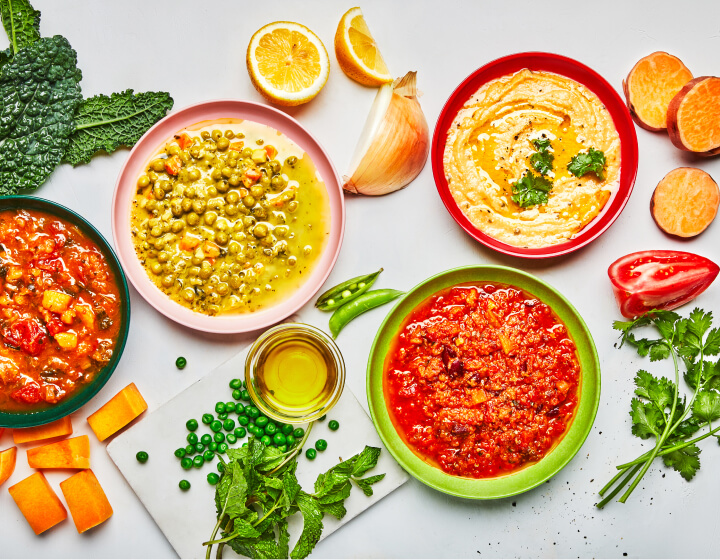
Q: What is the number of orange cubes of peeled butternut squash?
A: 6